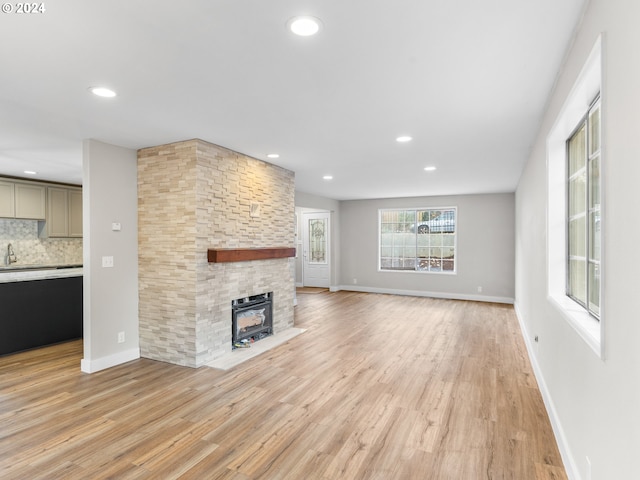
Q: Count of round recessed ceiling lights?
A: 7